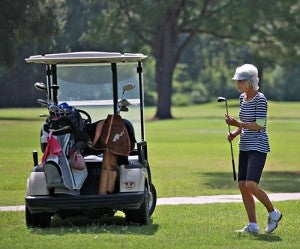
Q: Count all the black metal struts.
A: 4